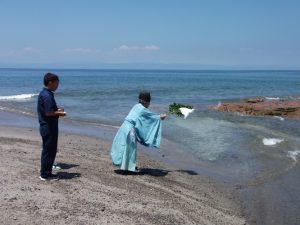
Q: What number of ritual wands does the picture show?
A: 1